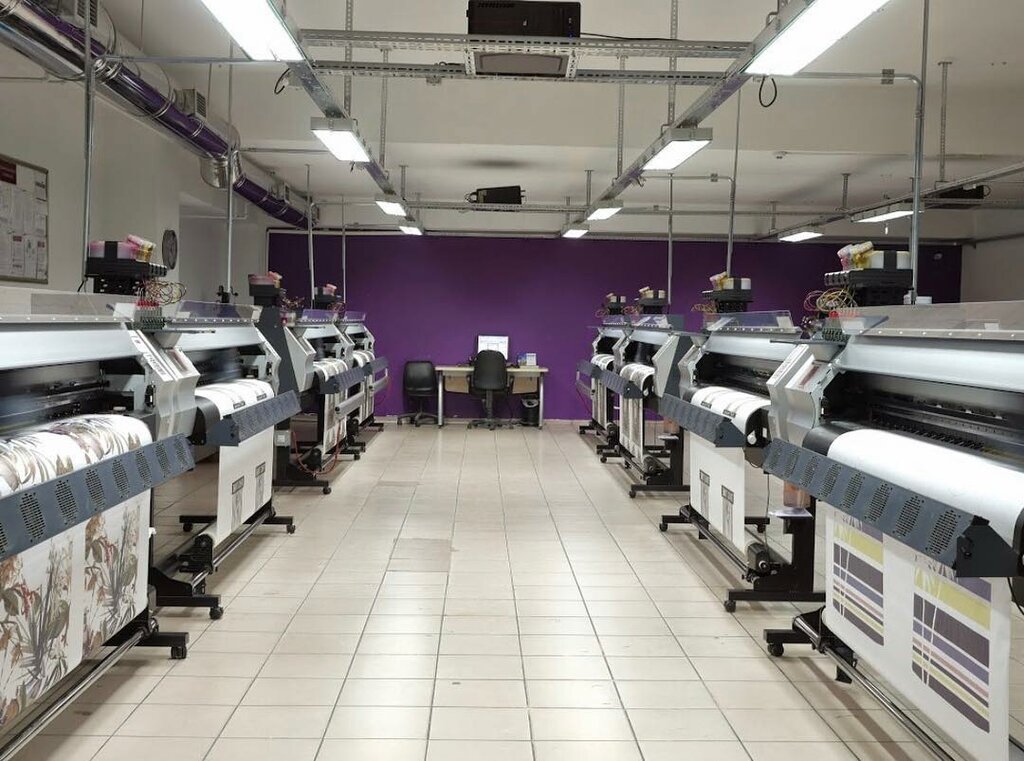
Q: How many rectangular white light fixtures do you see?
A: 10